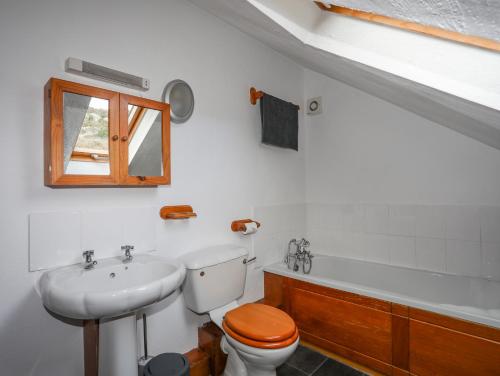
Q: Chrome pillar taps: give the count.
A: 2